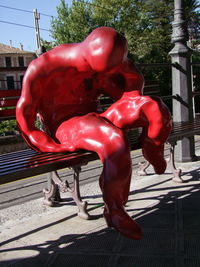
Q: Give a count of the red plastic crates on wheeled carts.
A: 0